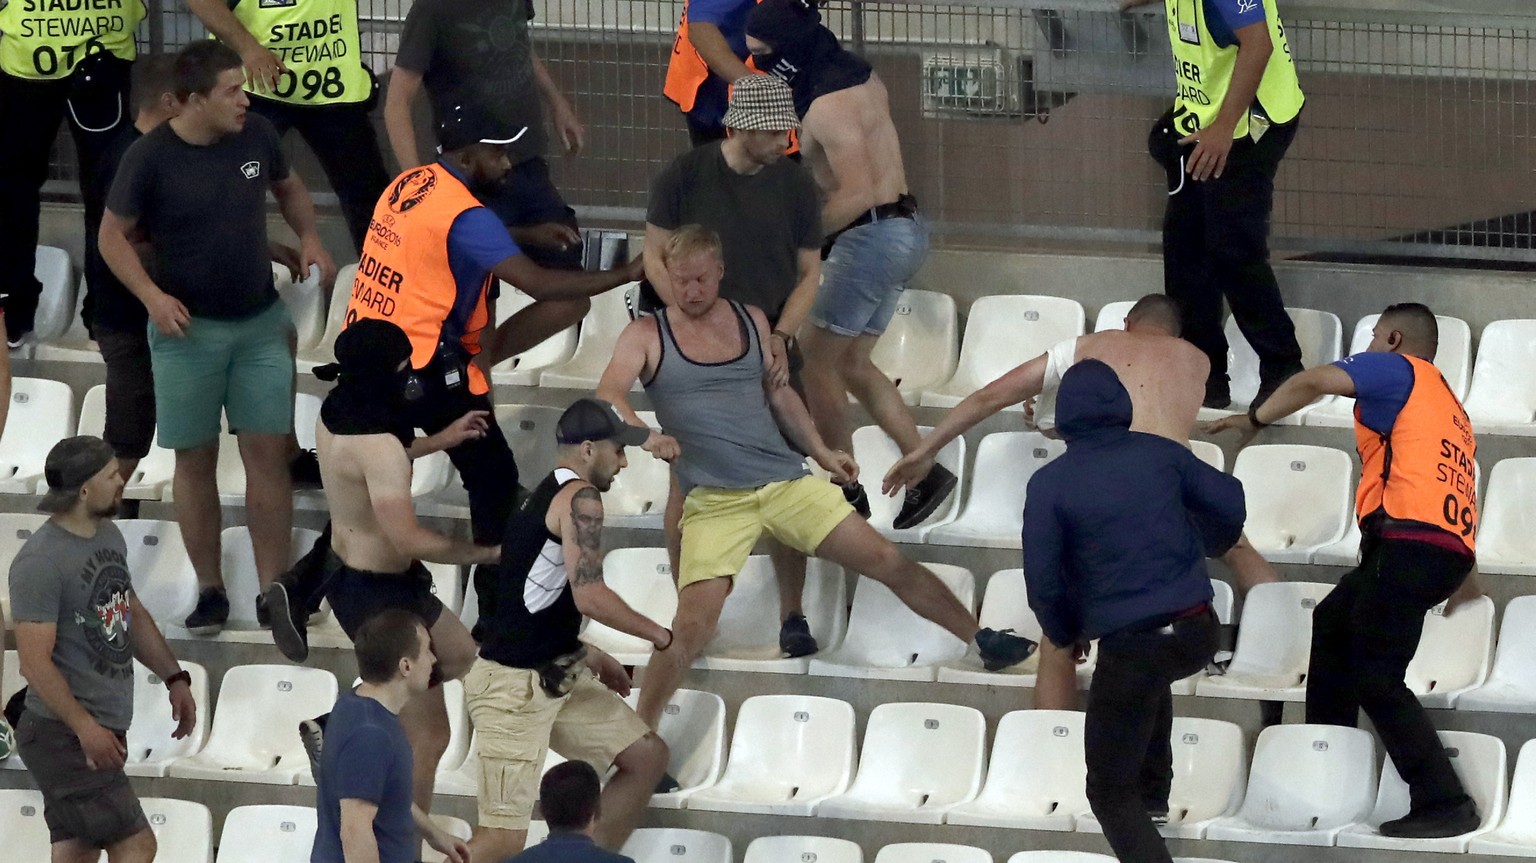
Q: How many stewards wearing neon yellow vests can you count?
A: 3